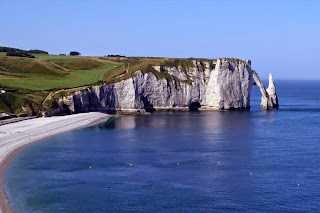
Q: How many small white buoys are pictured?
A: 6